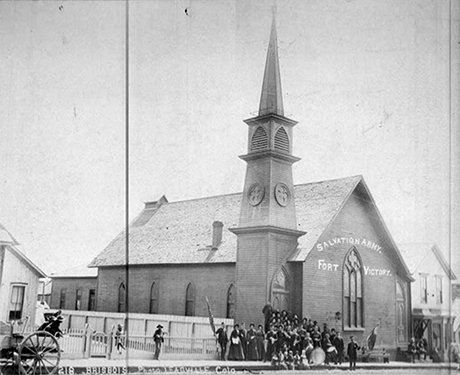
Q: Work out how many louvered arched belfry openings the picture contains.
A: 2